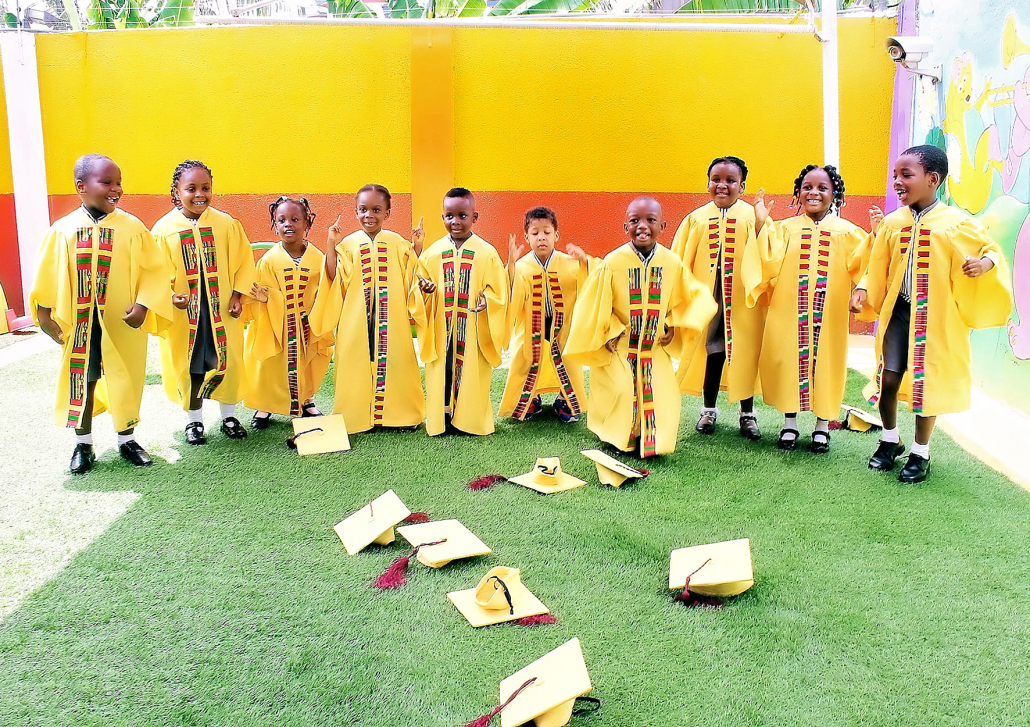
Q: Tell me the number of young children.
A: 10